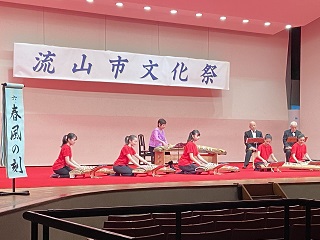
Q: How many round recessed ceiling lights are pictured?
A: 9